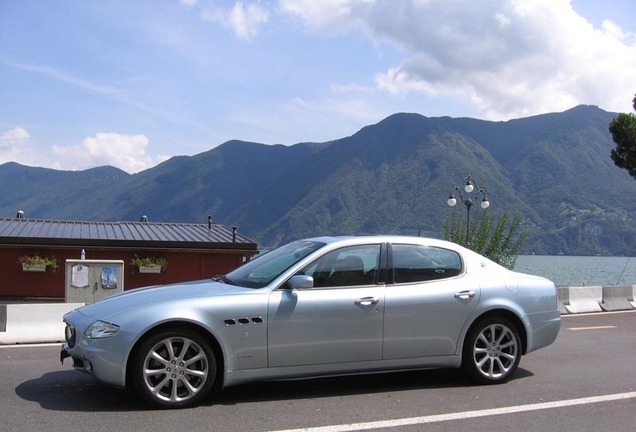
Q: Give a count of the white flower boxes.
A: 2